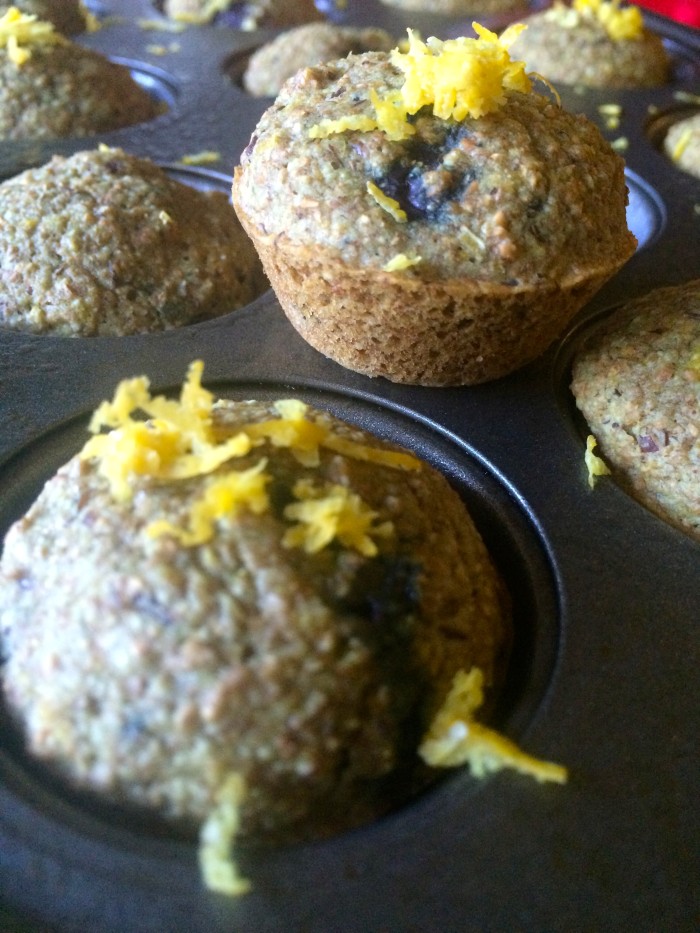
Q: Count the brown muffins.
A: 11